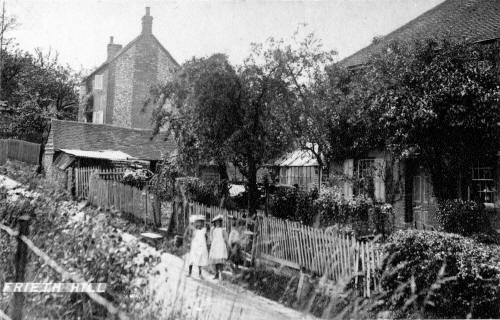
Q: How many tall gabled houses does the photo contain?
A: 1